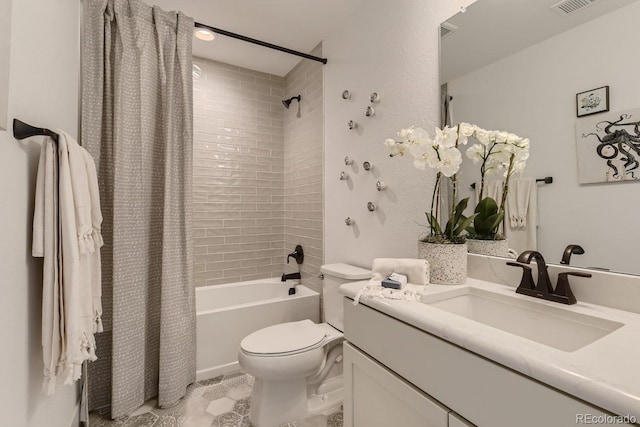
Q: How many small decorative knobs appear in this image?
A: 10